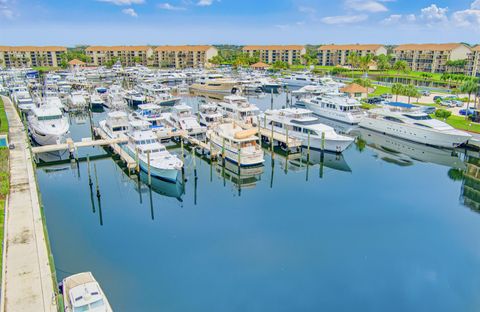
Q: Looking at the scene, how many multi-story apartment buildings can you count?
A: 7